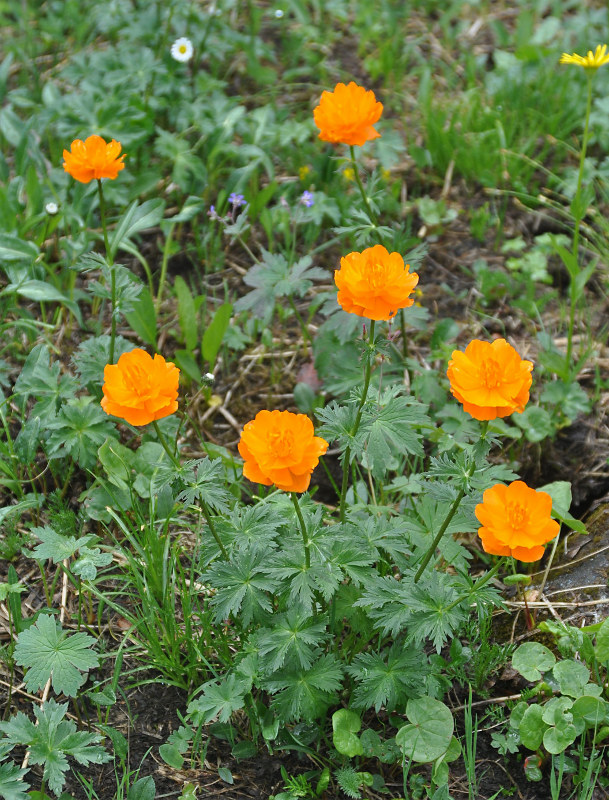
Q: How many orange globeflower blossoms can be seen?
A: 7